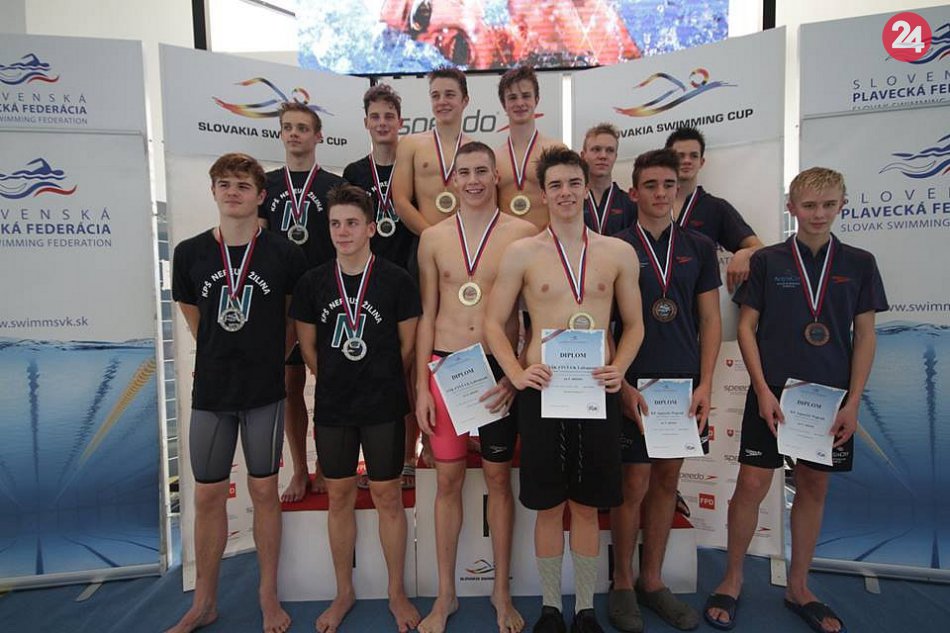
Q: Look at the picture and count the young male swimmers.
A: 12